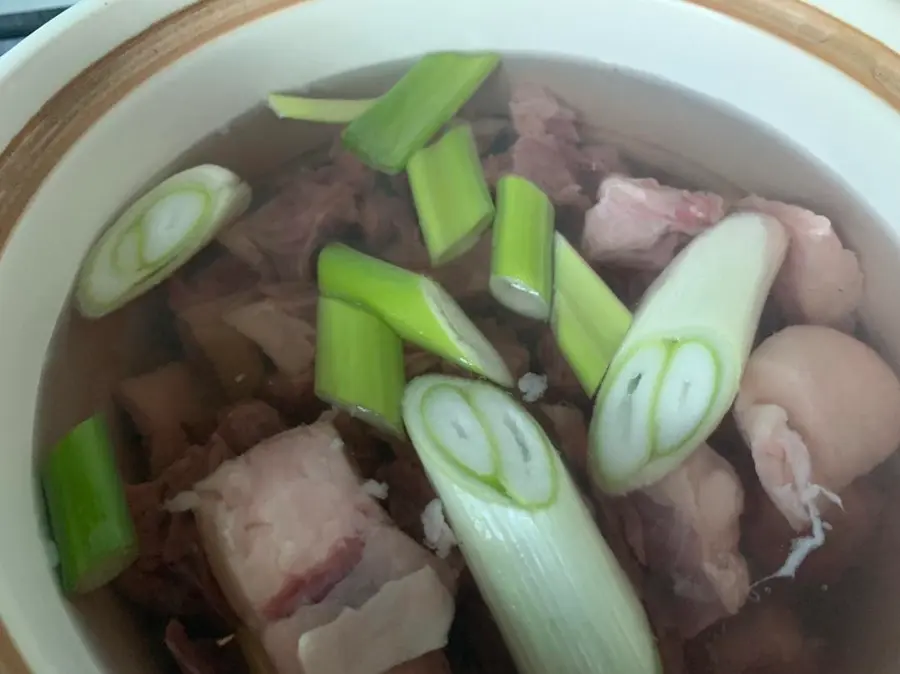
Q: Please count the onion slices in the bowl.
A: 11